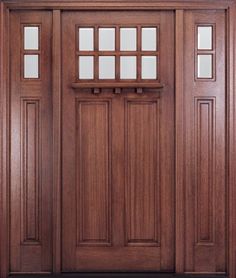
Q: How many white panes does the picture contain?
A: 12